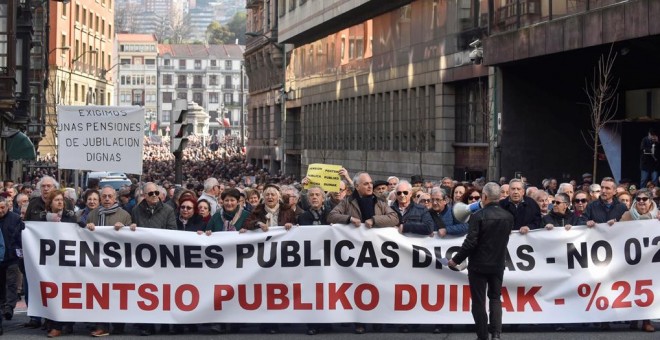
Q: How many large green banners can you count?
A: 0